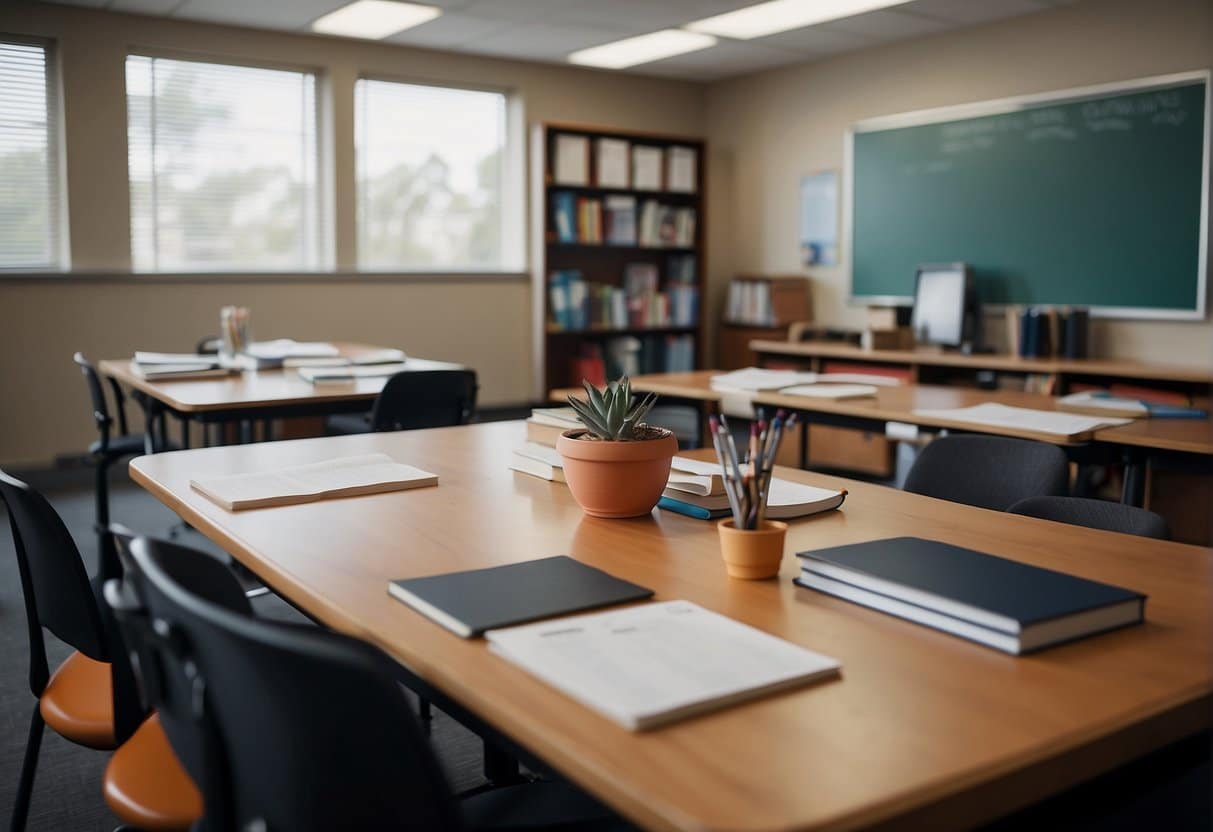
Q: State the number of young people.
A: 0